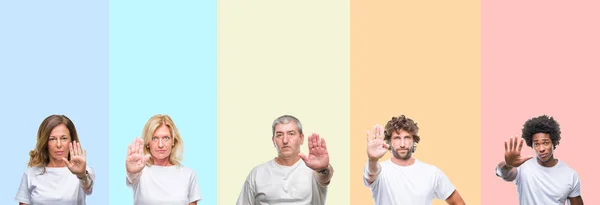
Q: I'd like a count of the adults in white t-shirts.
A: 5